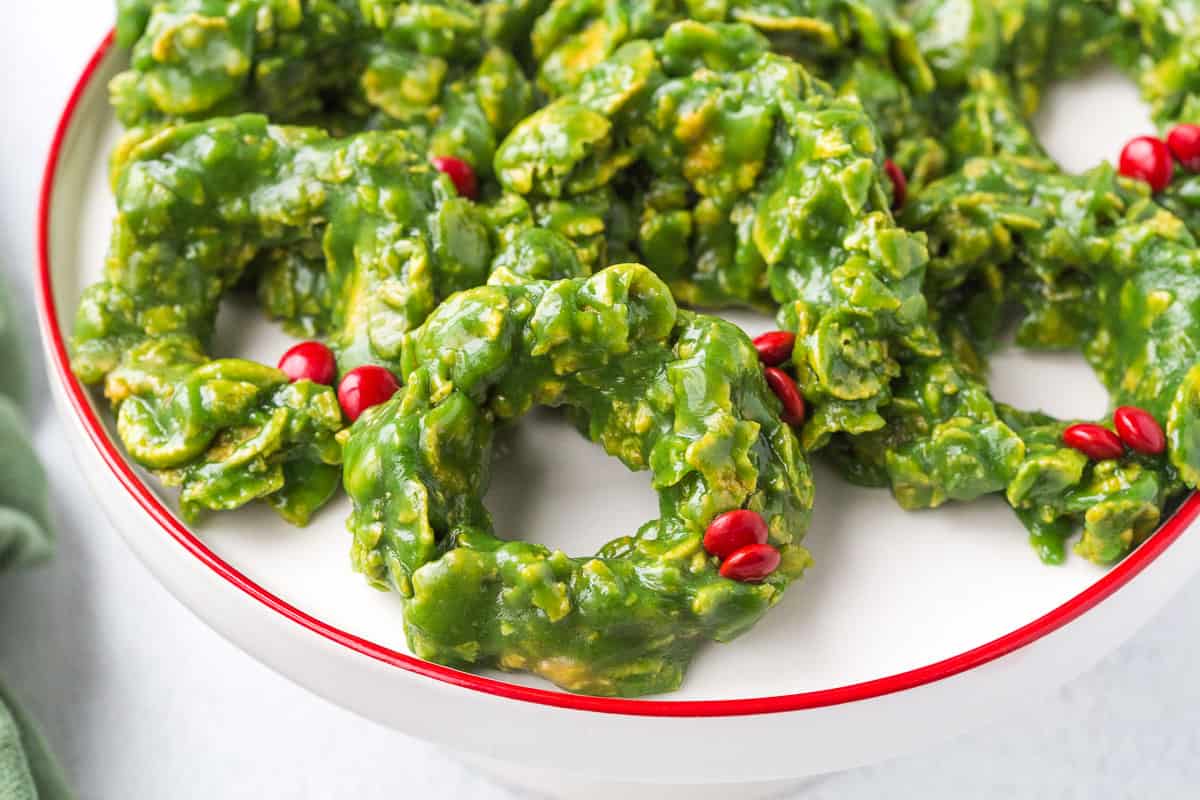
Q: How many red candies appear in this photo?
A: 12